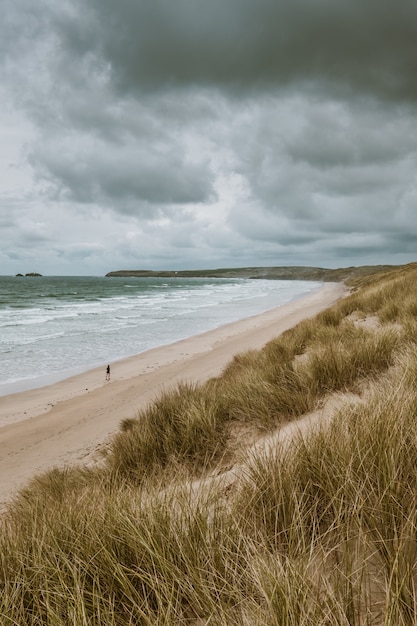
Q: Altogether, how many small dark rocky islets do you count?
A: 2